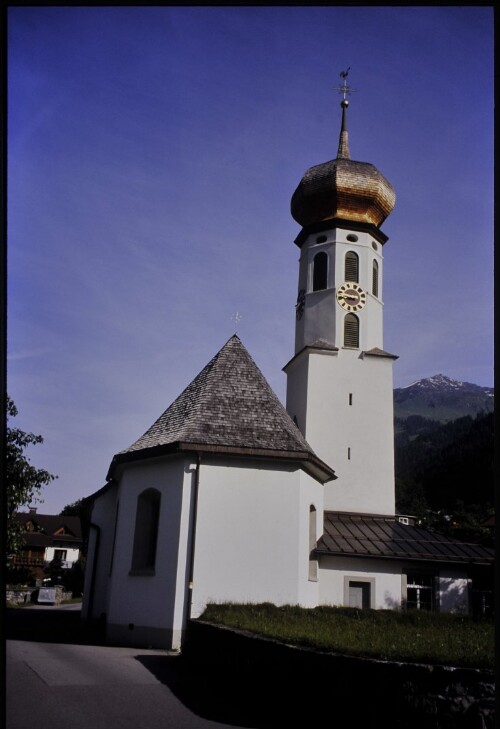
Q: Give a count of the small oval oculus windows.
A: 3